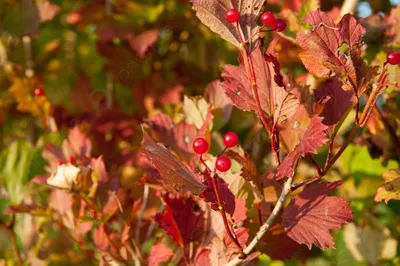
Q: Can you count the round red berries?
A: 8